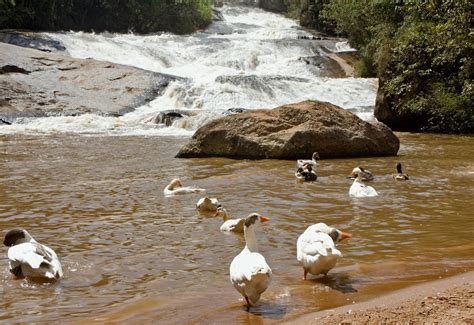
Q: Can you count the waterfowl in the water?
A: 11